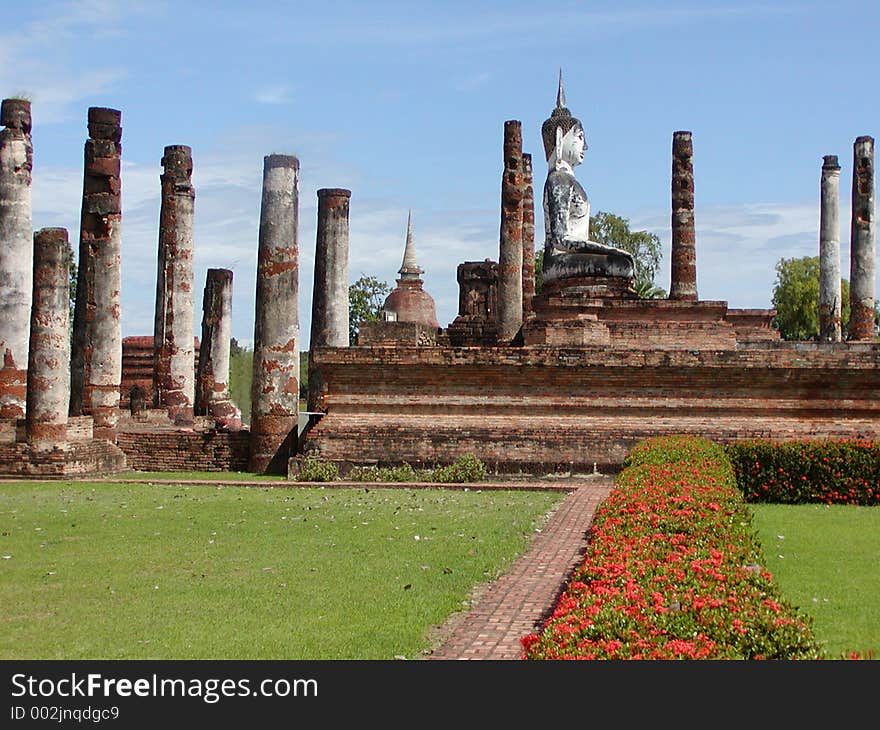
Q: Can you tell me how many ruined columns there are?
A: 12